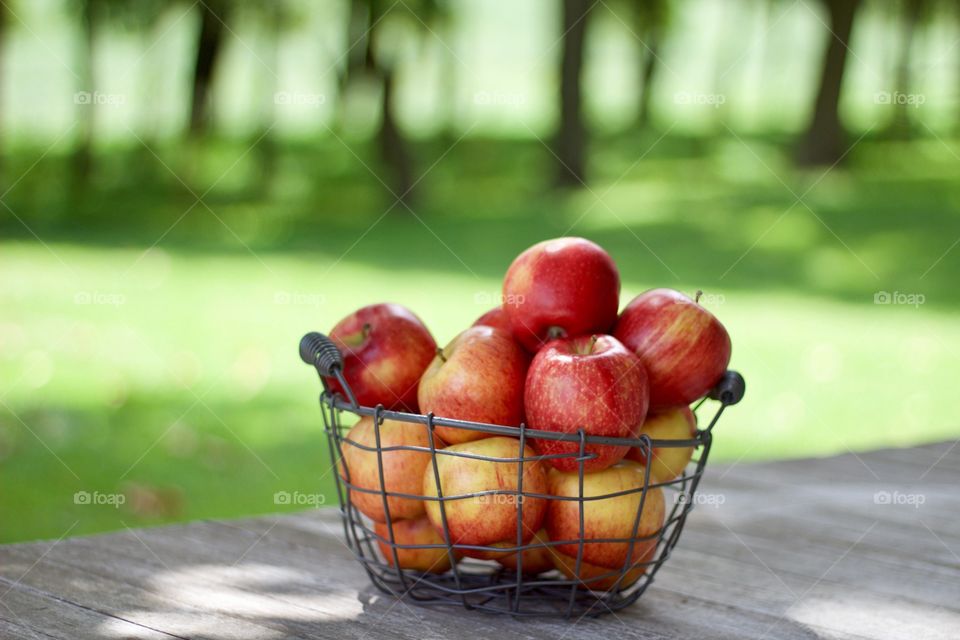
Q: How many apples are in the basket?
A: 13